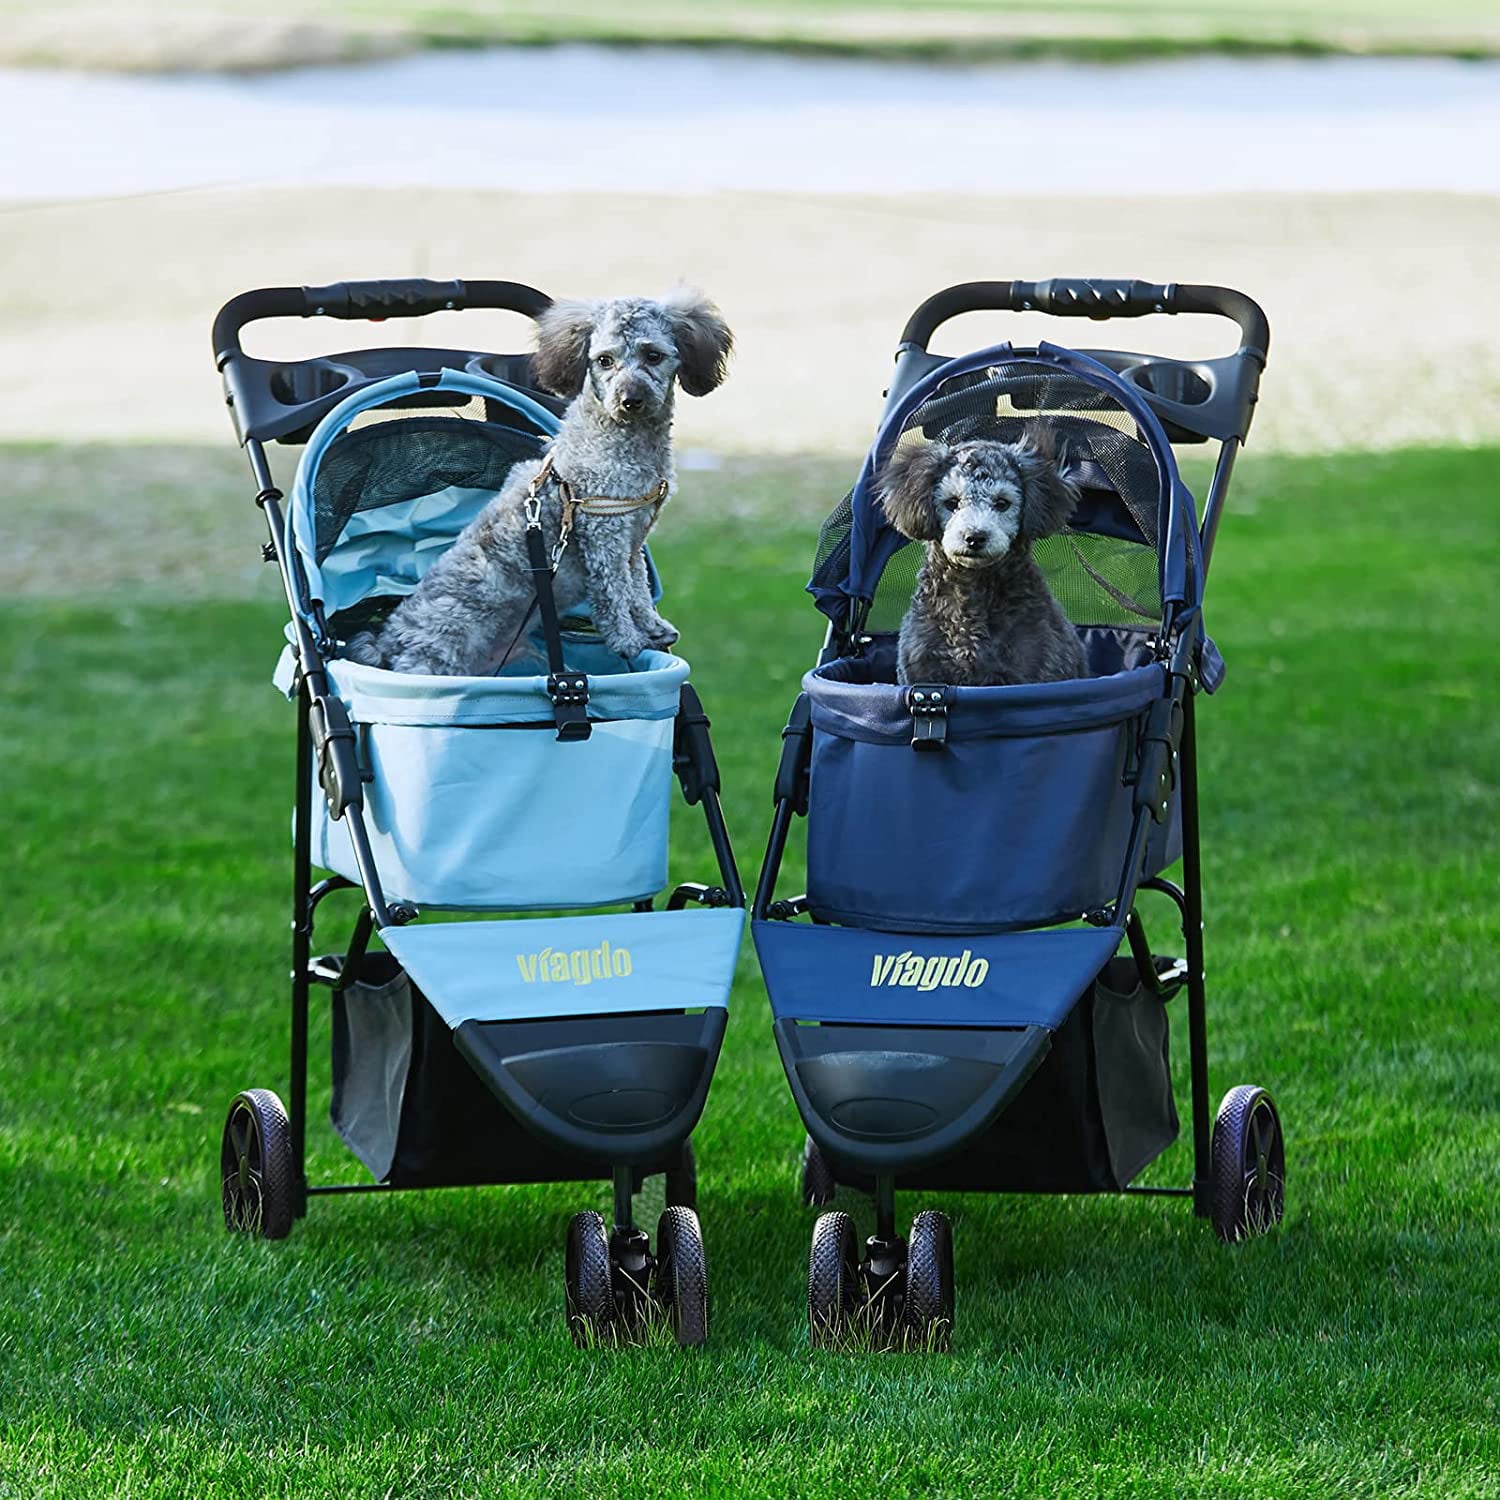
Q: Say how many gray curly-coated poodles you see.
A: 2